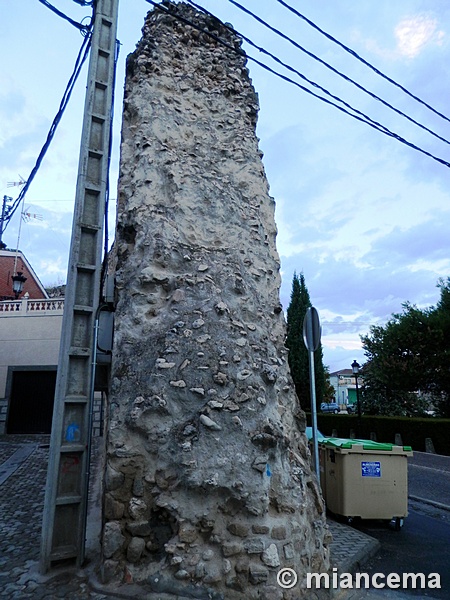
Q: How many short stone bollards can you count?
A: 5